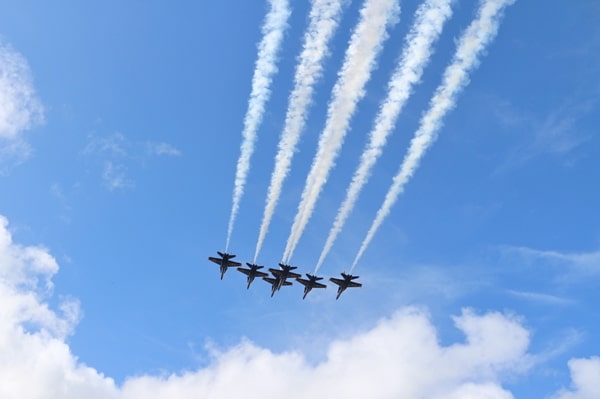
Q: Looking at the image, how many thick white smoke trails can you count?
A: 5